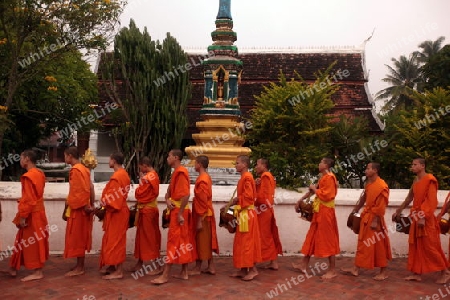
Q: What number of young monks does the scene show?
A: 11